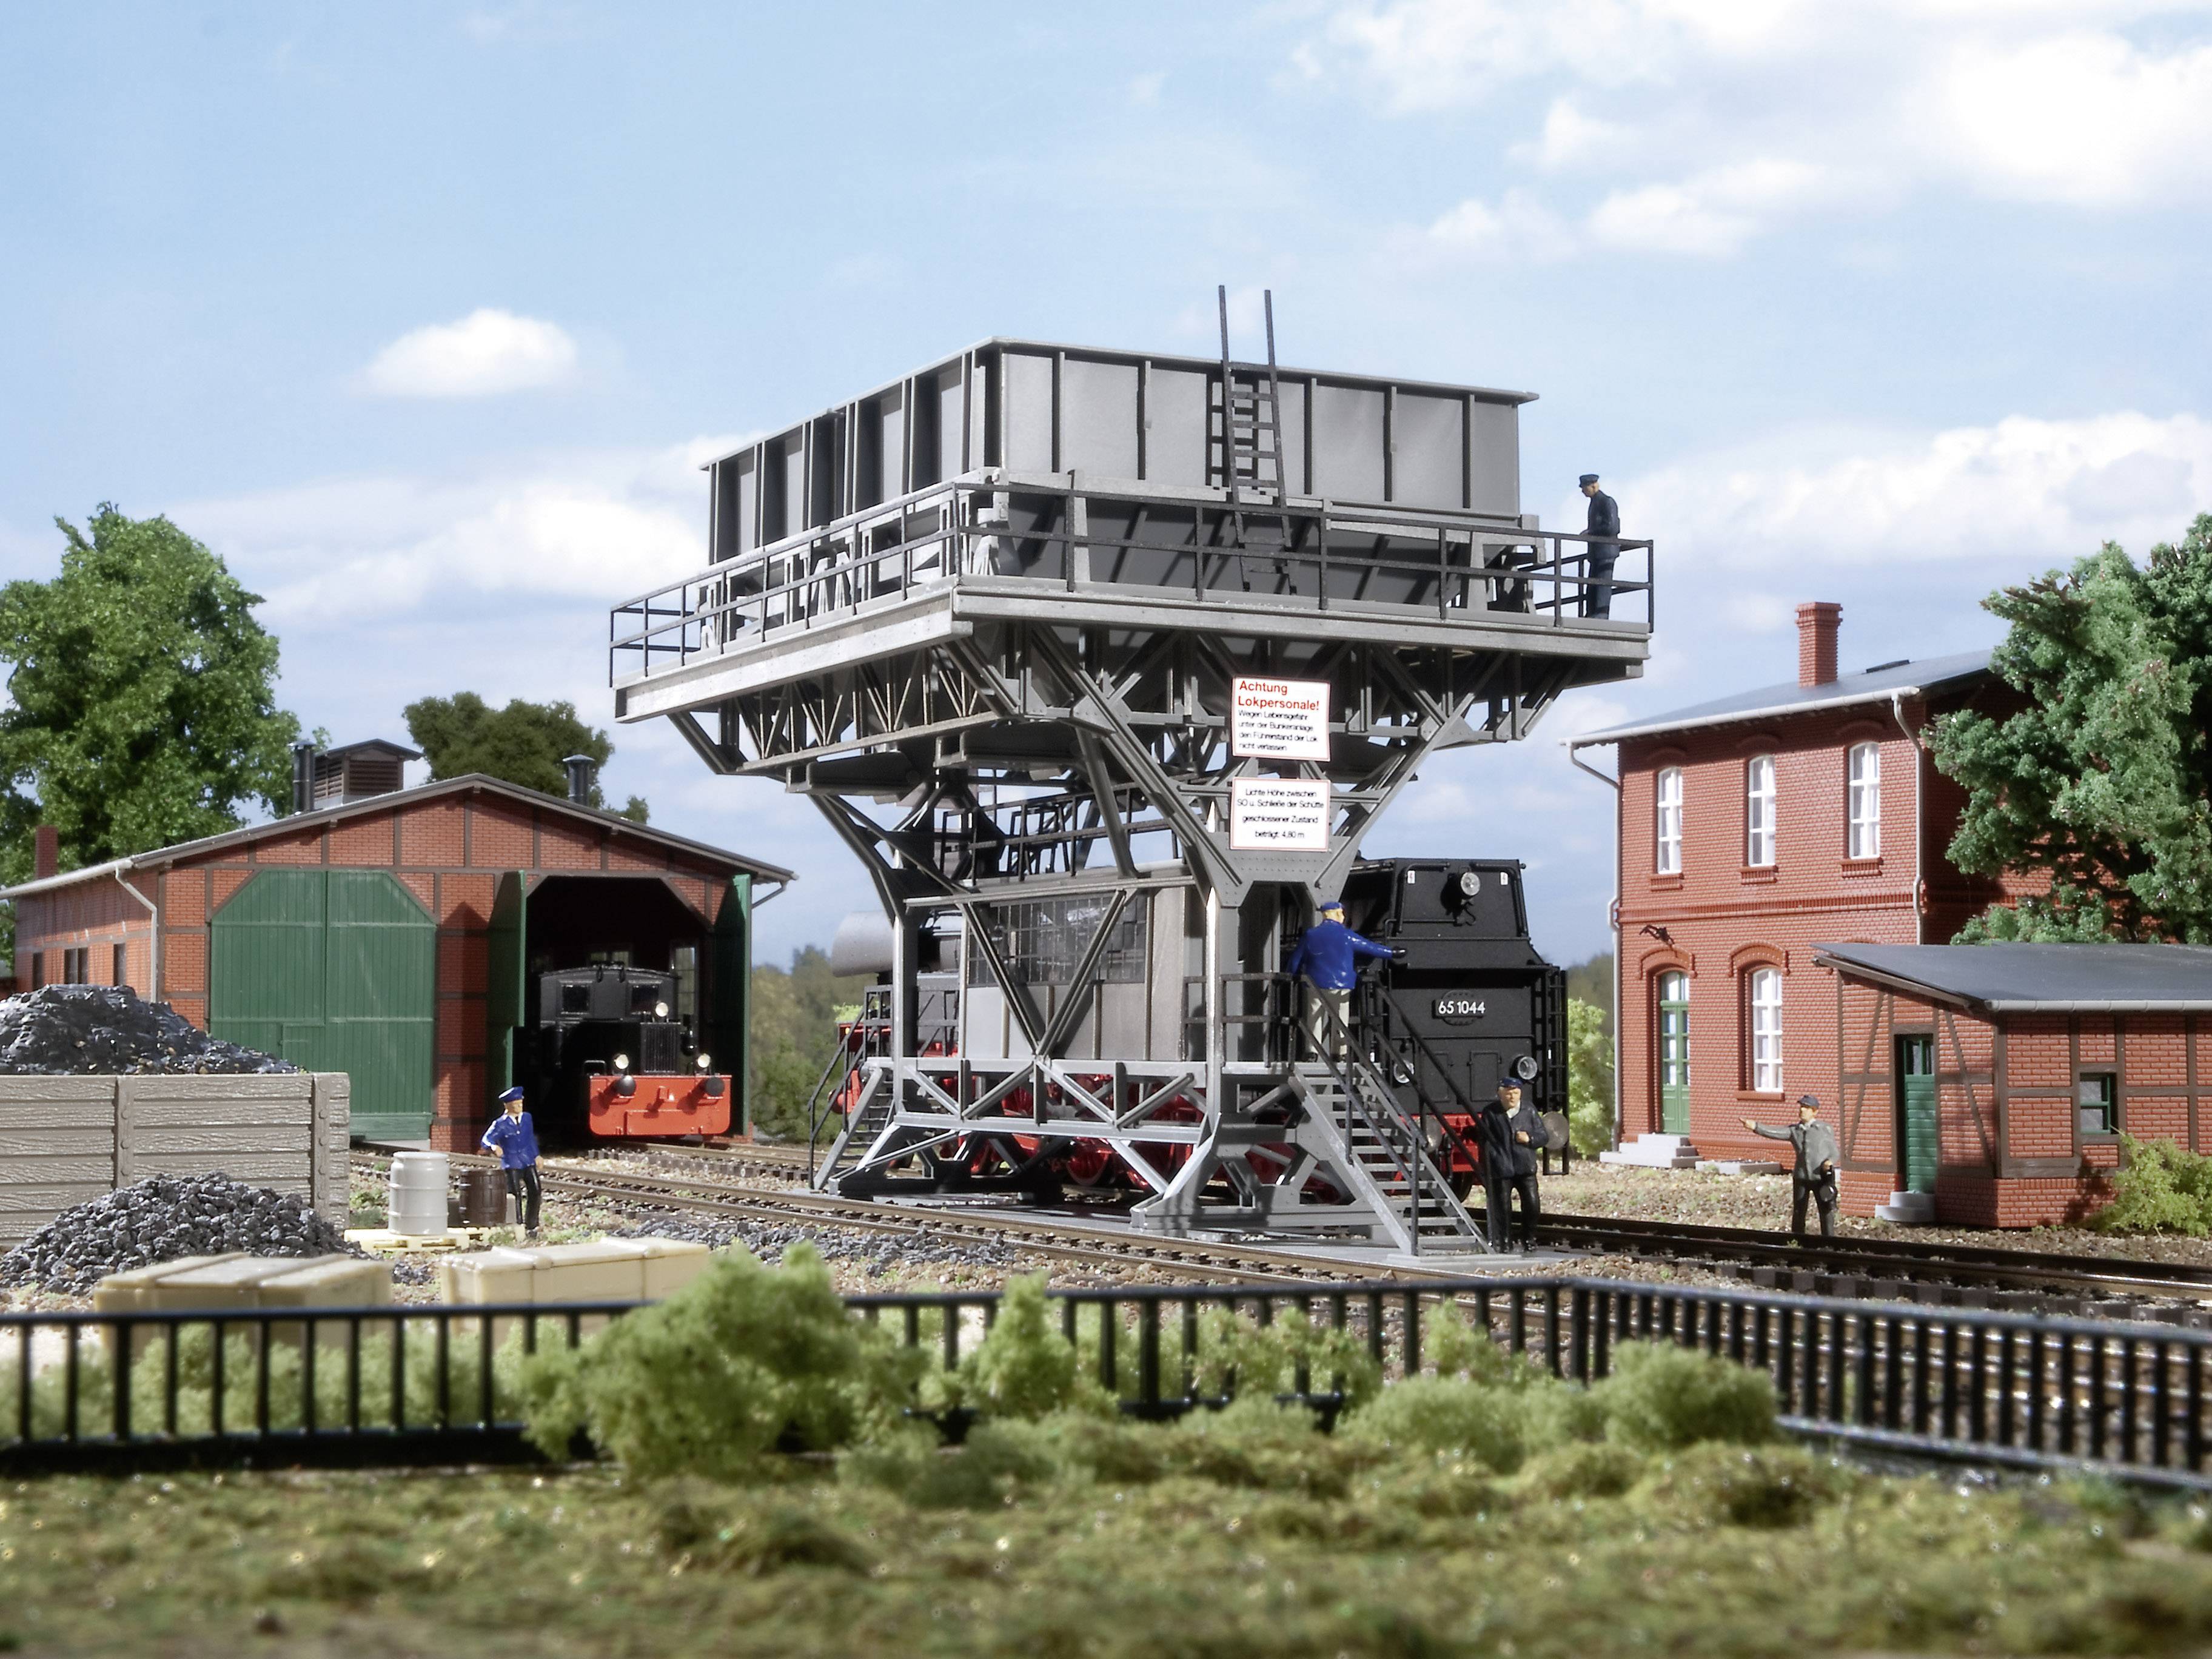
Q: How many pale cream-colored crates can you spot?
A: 2